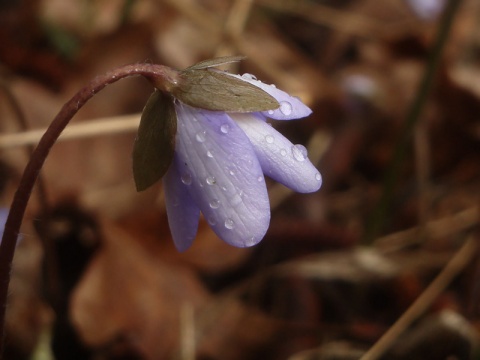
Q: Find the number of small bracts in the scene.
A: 3